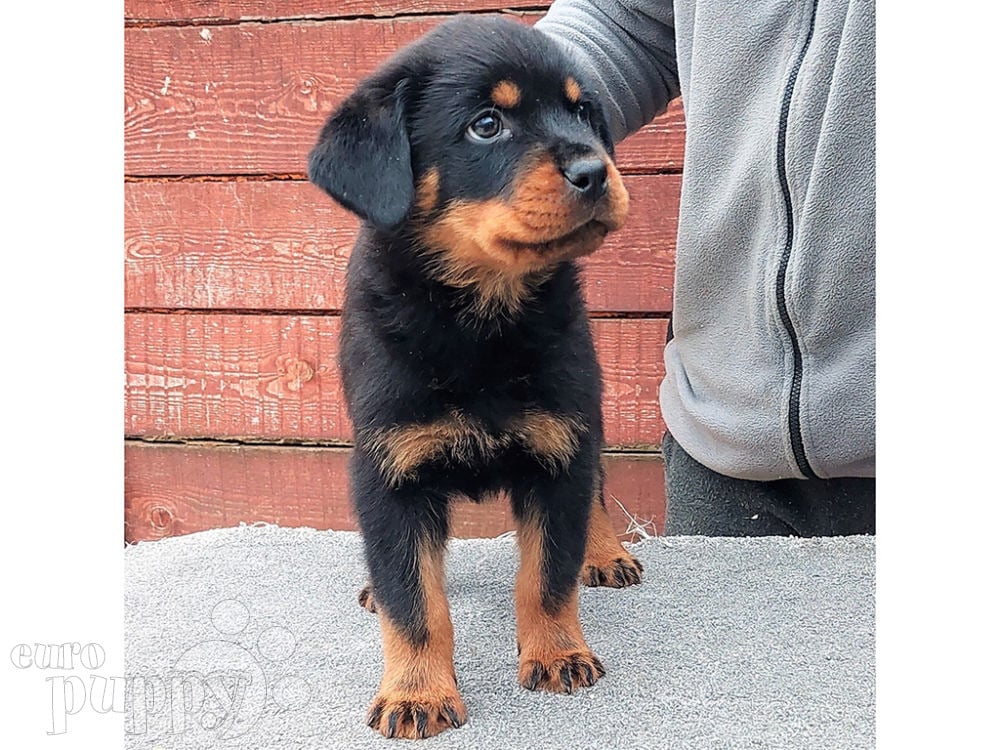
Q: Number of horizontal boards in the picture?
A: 5